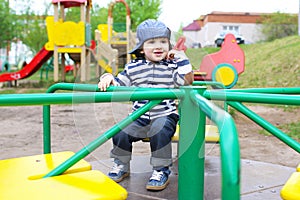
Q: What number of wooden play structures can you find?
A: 1